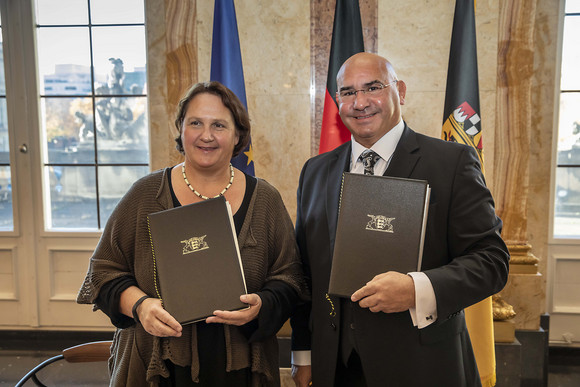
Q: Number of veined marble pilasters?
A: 2